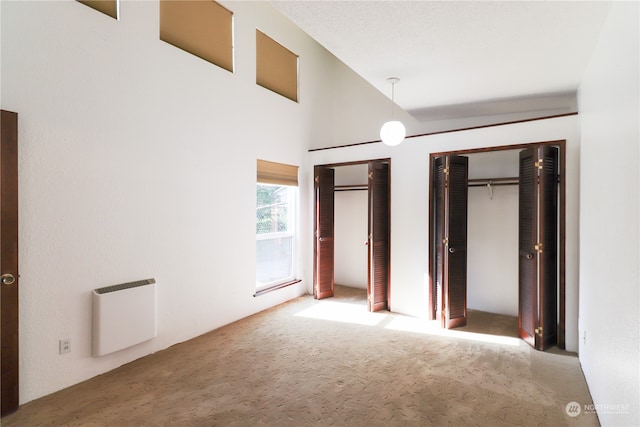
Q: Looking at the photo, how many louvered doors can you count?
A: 4